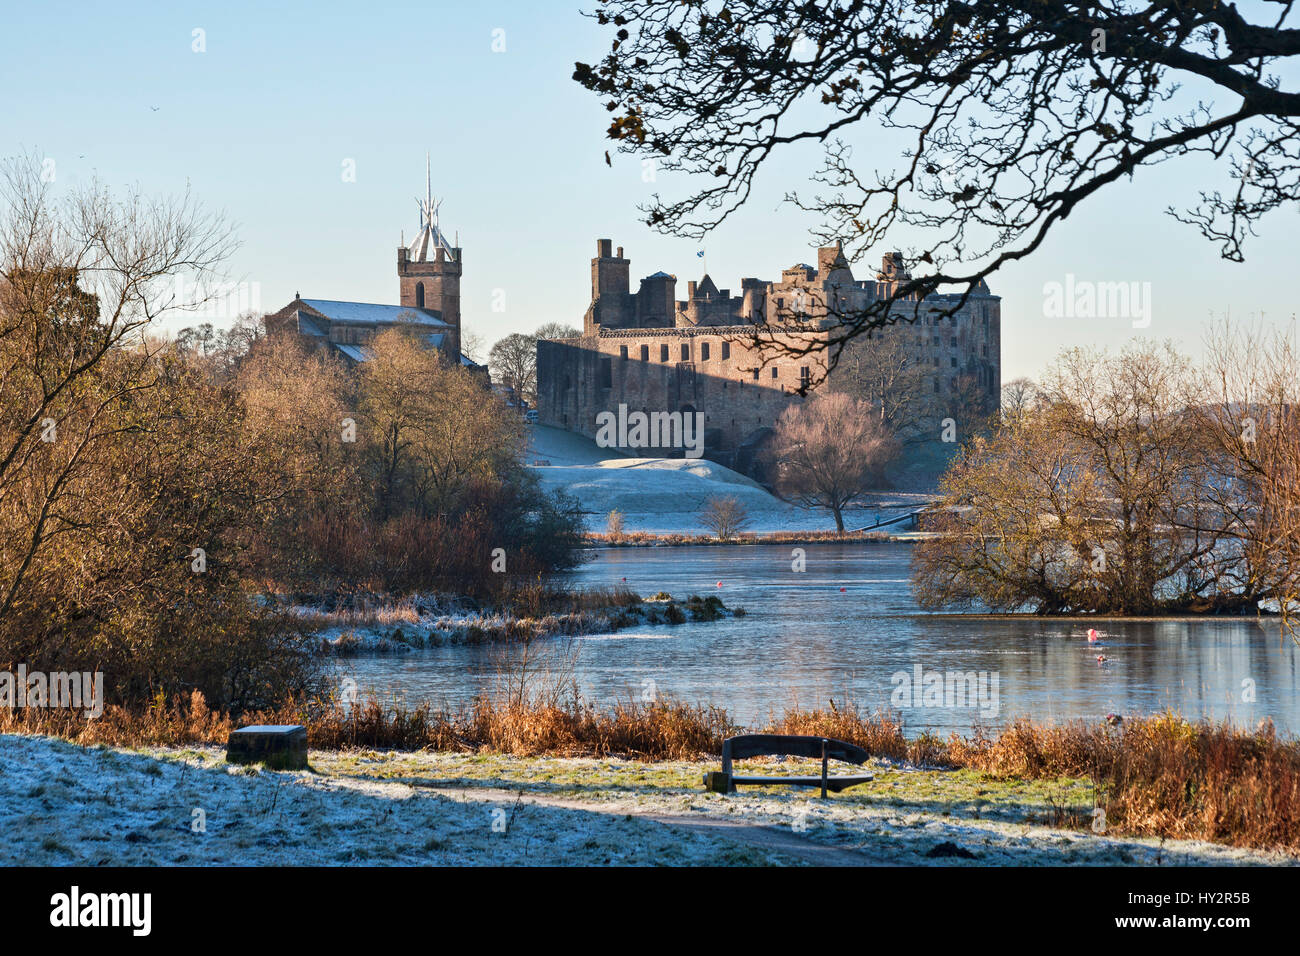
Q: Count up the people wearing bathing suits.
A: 0